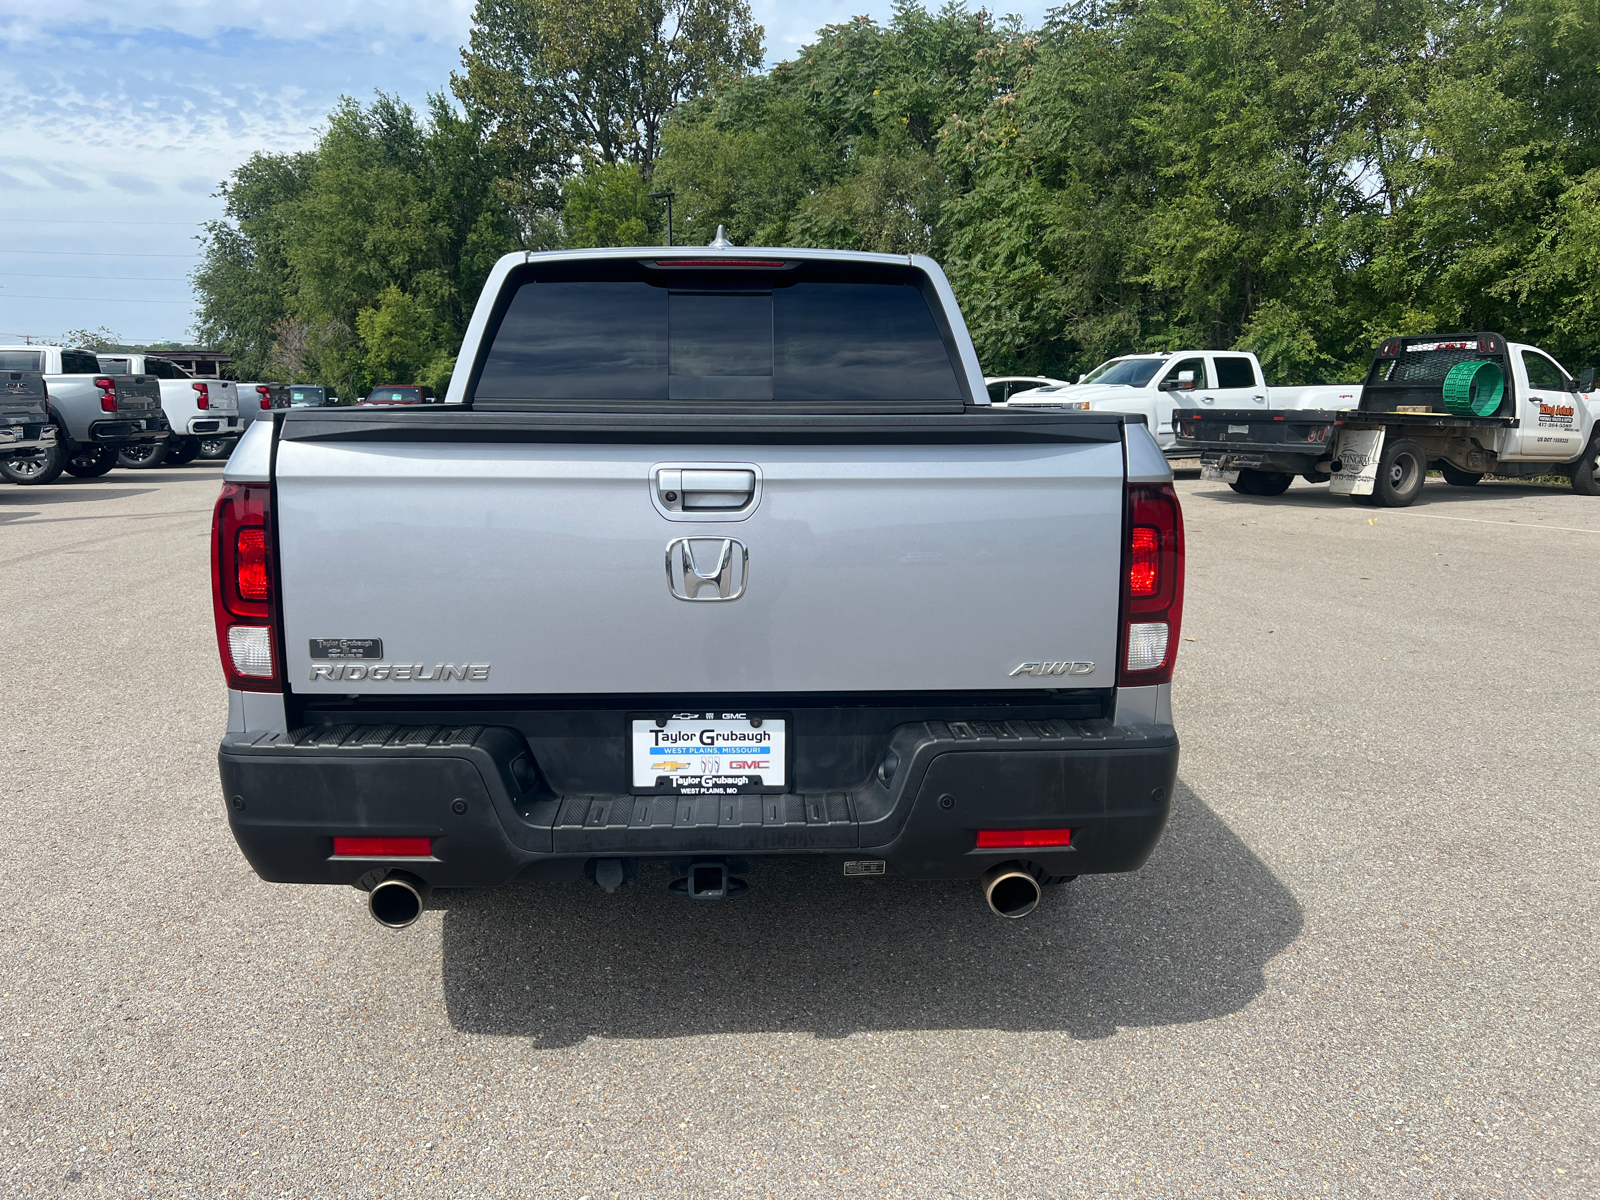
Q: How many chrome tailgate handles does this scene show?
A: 1